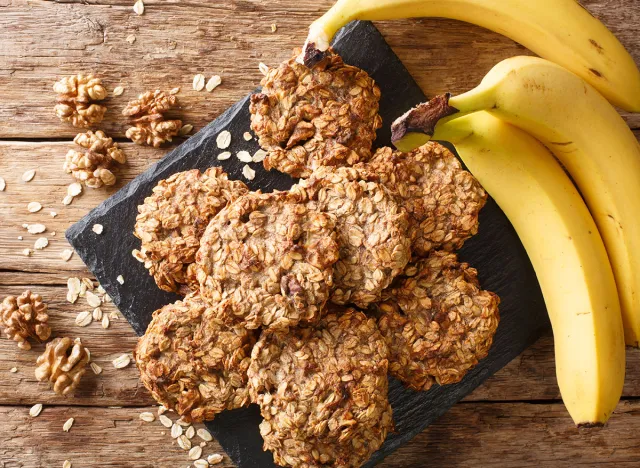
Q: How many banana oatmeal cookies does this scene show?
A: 8